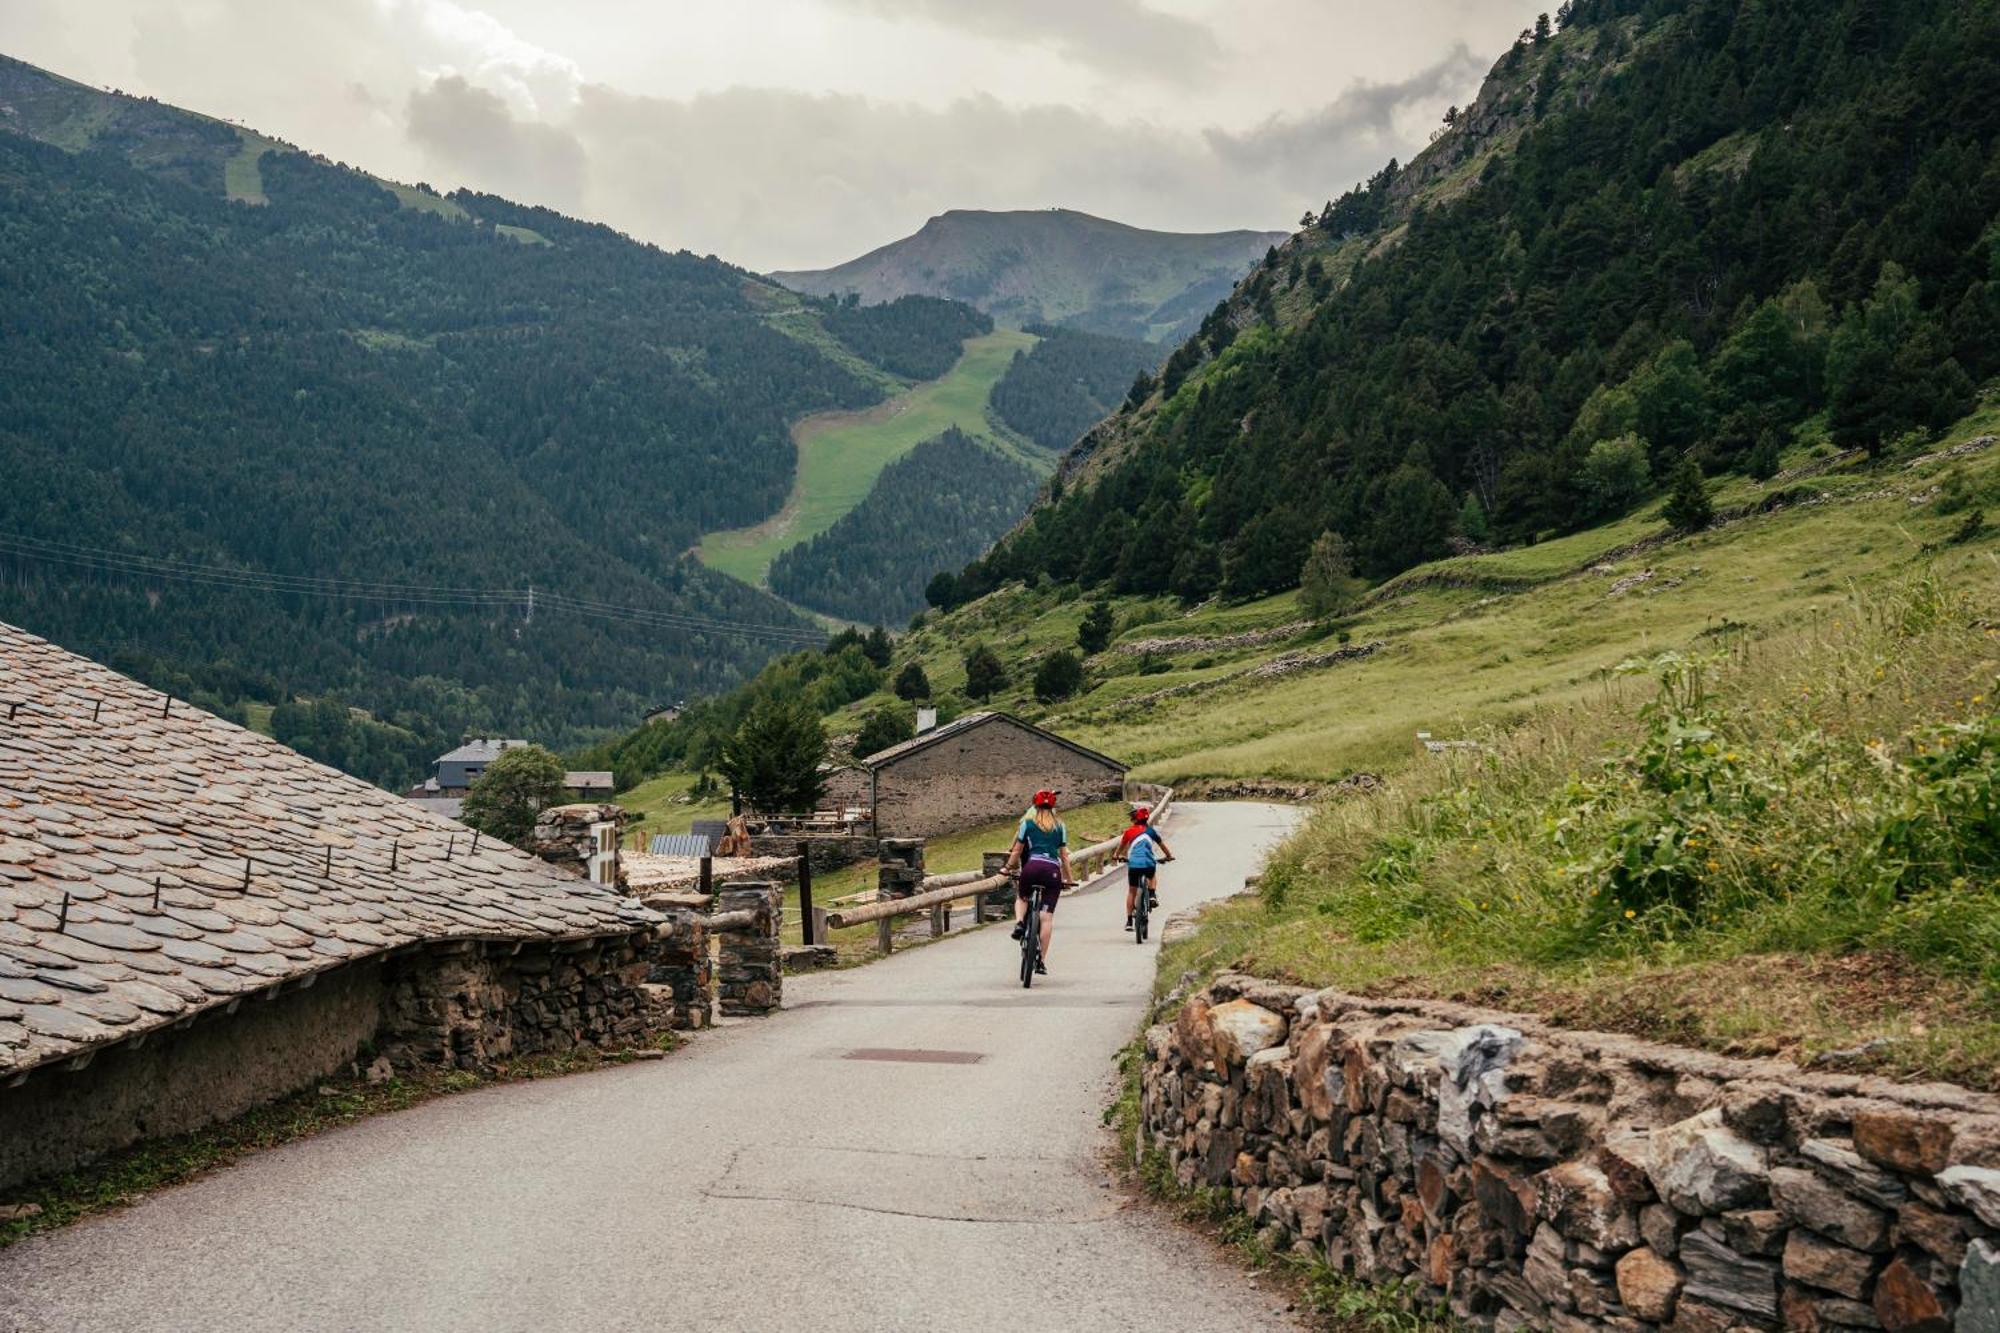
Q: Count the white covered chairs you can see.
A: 0